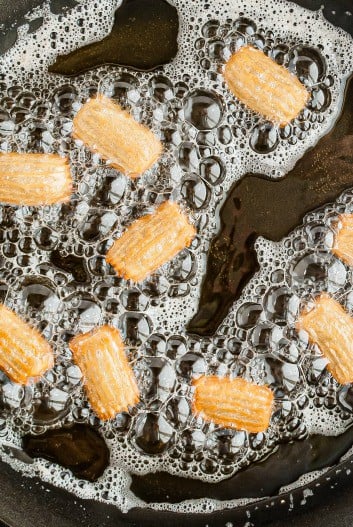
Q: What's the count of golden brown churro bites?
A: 9